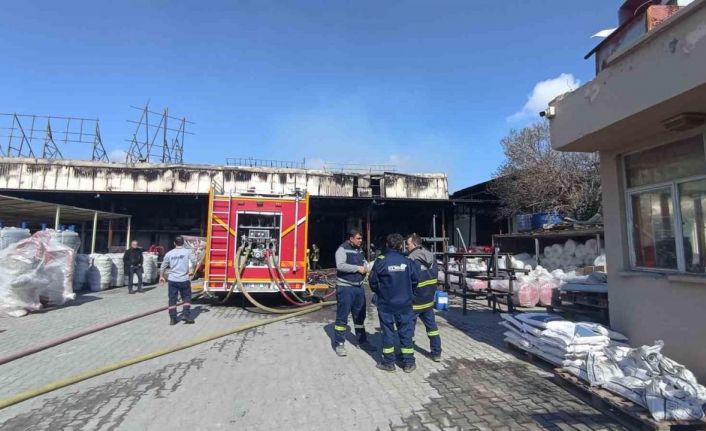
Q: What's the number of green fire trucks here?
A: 0